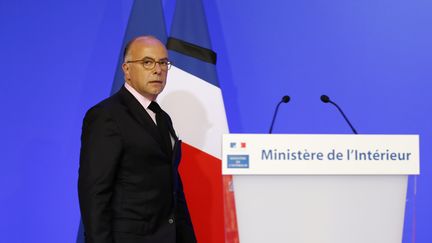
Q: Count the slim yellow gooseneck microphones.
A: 0